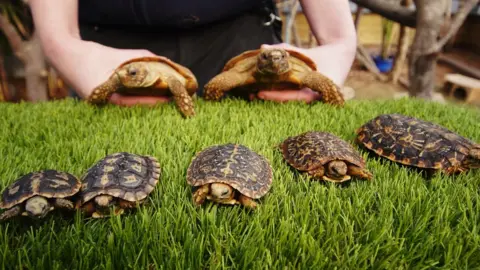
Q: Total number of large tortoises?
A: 2